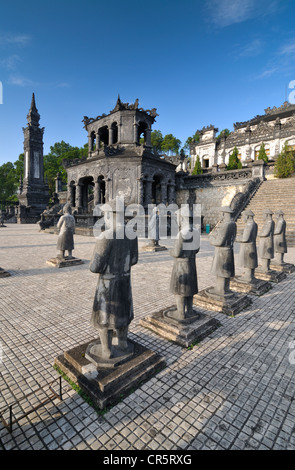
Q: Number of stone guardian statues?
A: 8